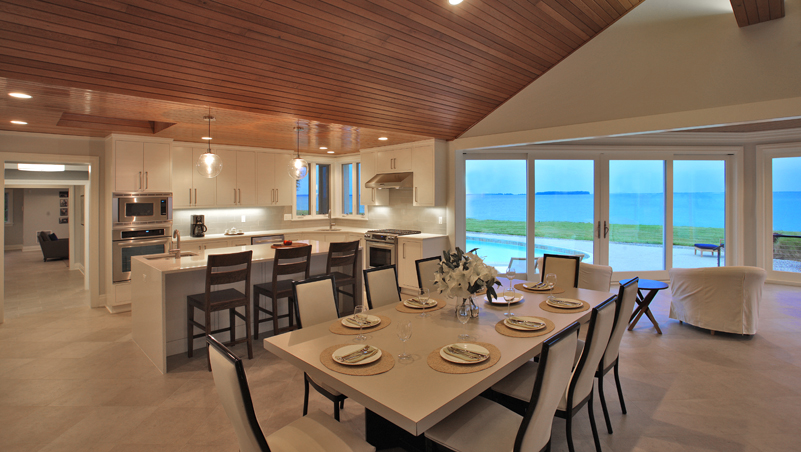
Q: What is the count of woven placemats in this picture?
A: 8